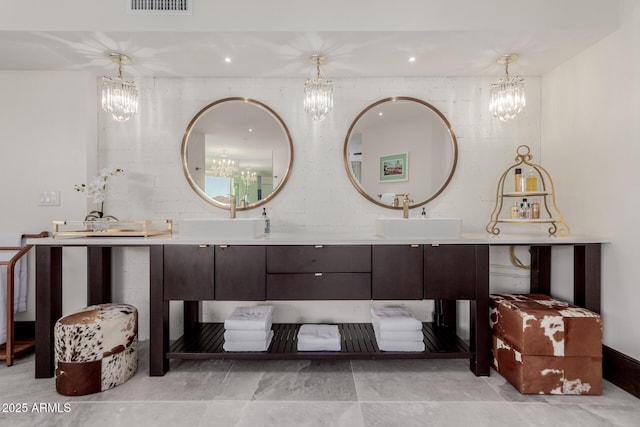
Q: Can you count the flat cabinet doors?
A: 4